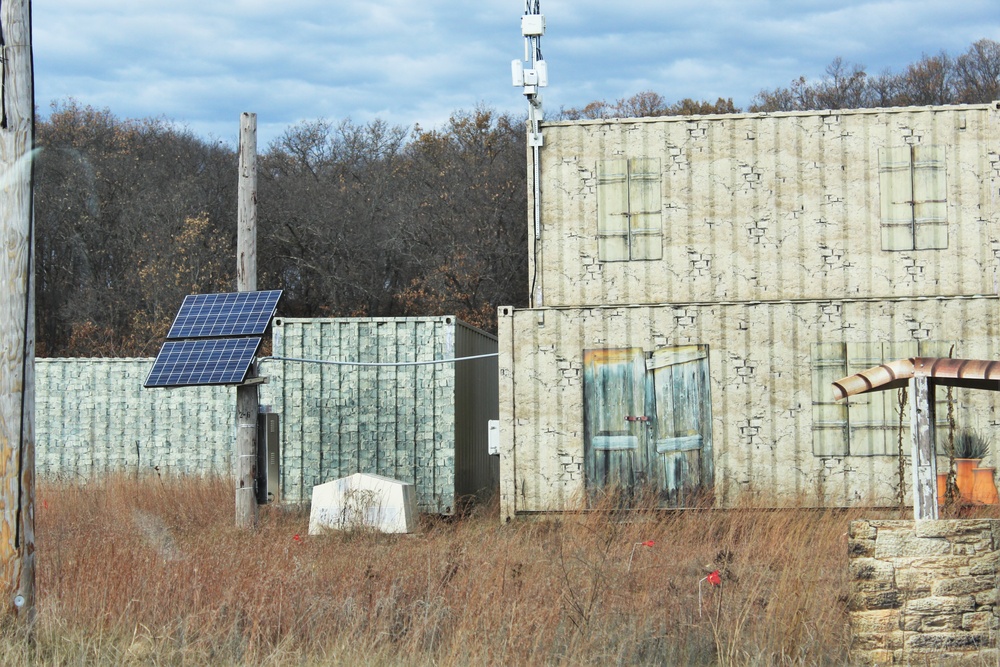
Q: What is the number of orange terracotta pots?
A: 3